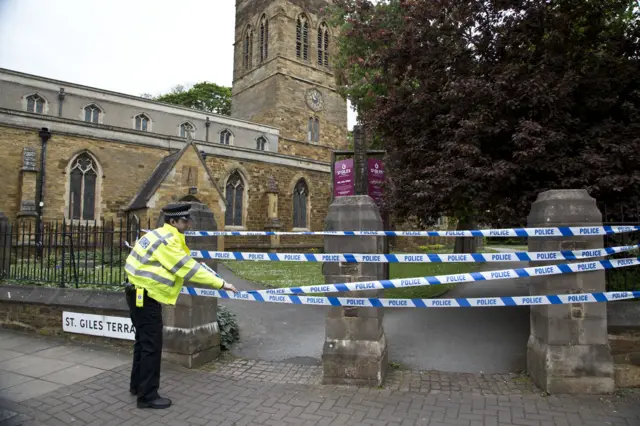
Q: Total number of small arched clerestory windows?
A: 6